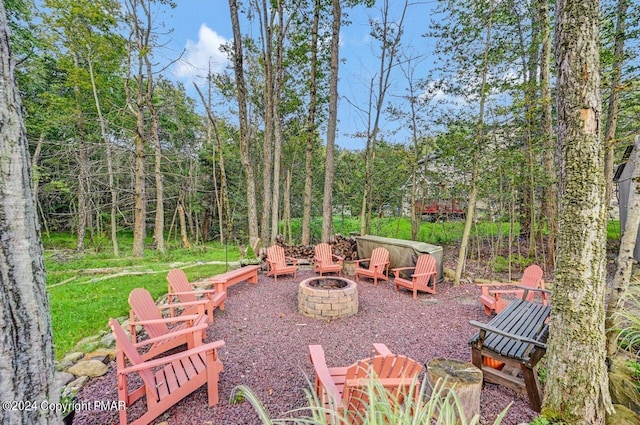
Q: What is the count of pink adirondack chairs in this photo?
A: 9